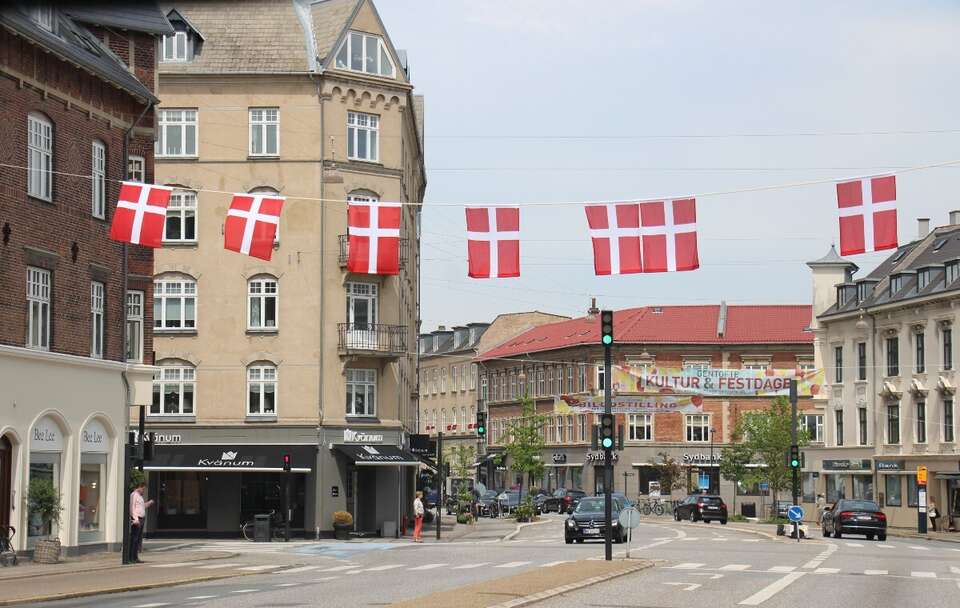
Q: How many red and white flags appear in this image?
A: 7